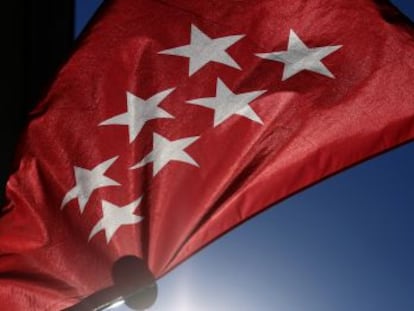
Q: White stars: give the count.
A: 7